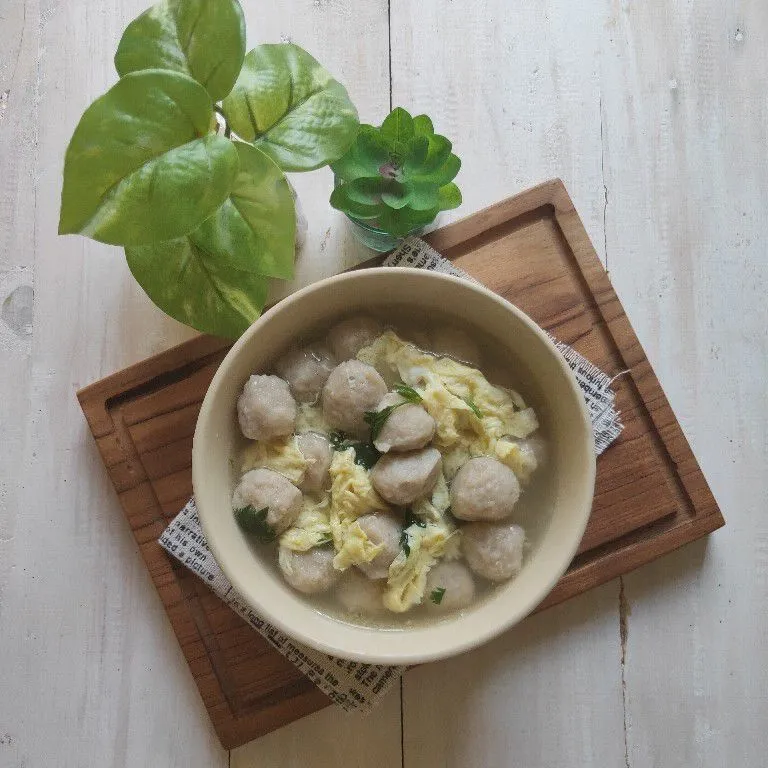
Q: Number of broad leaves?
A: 5